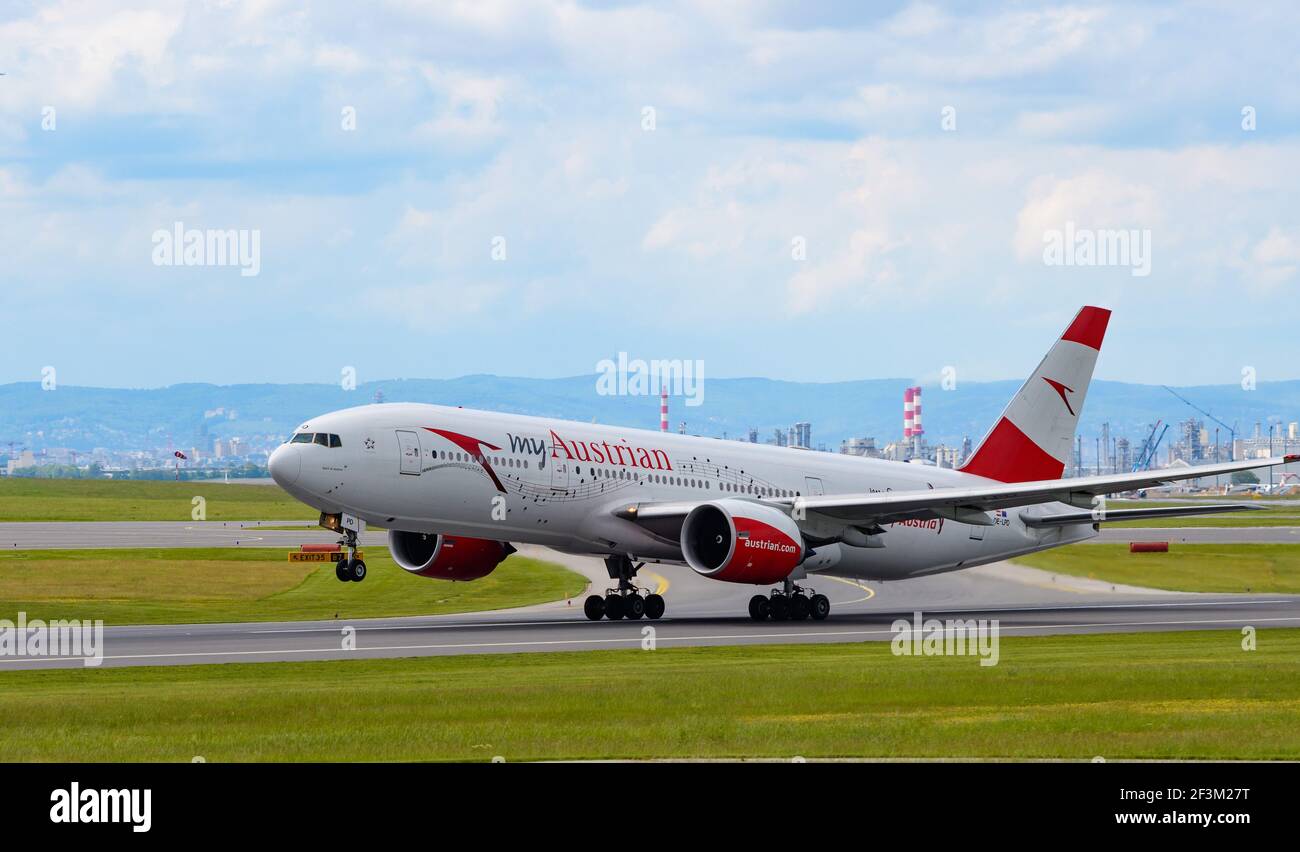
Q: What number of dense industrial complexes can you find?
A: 1